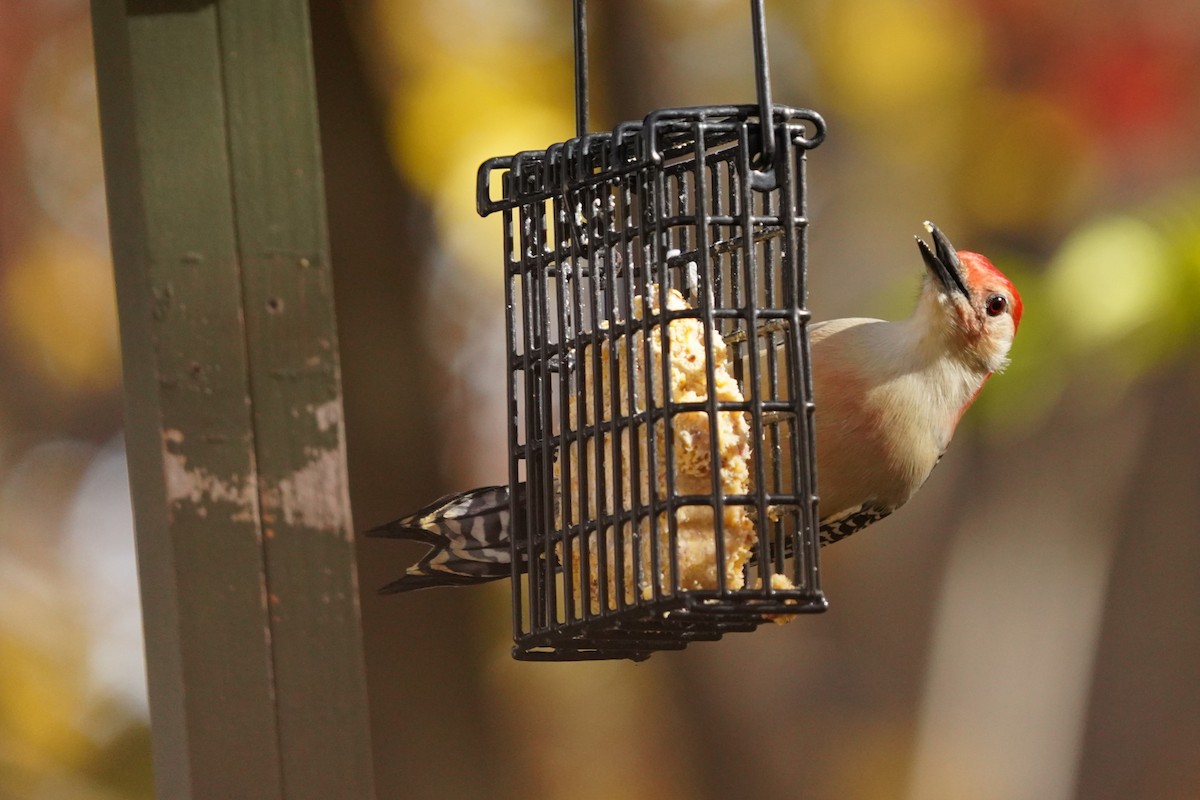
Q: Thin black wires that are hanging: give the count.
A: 2